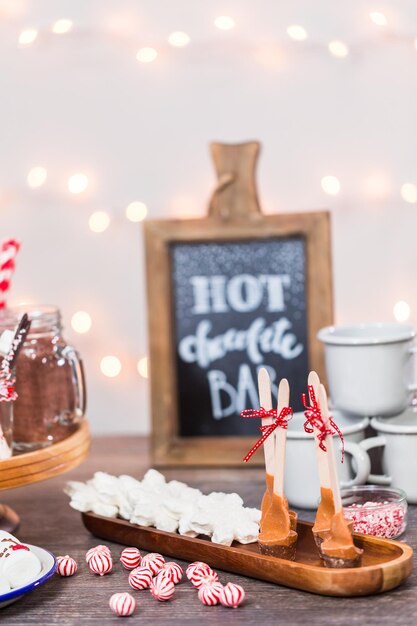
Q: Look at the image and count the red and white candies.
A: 13